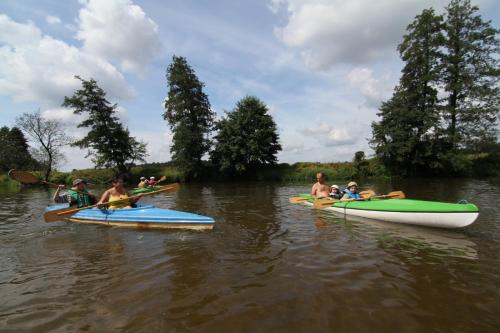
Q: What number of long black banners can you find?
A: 0